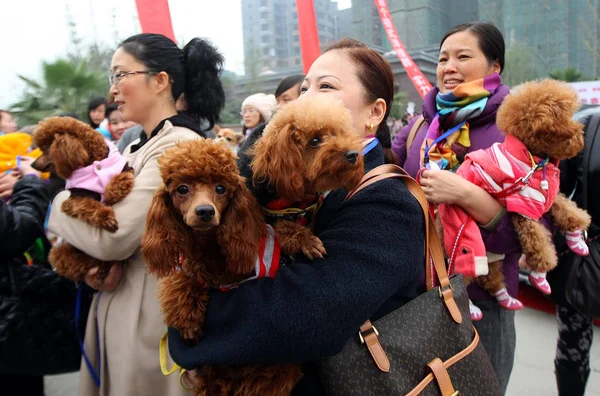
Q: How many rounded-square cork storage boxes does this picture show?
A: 0